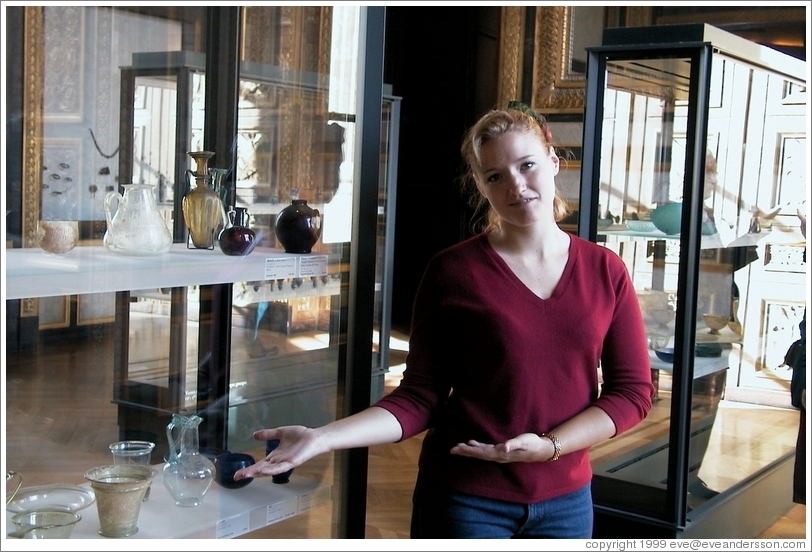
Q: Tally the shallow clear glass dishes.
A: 1